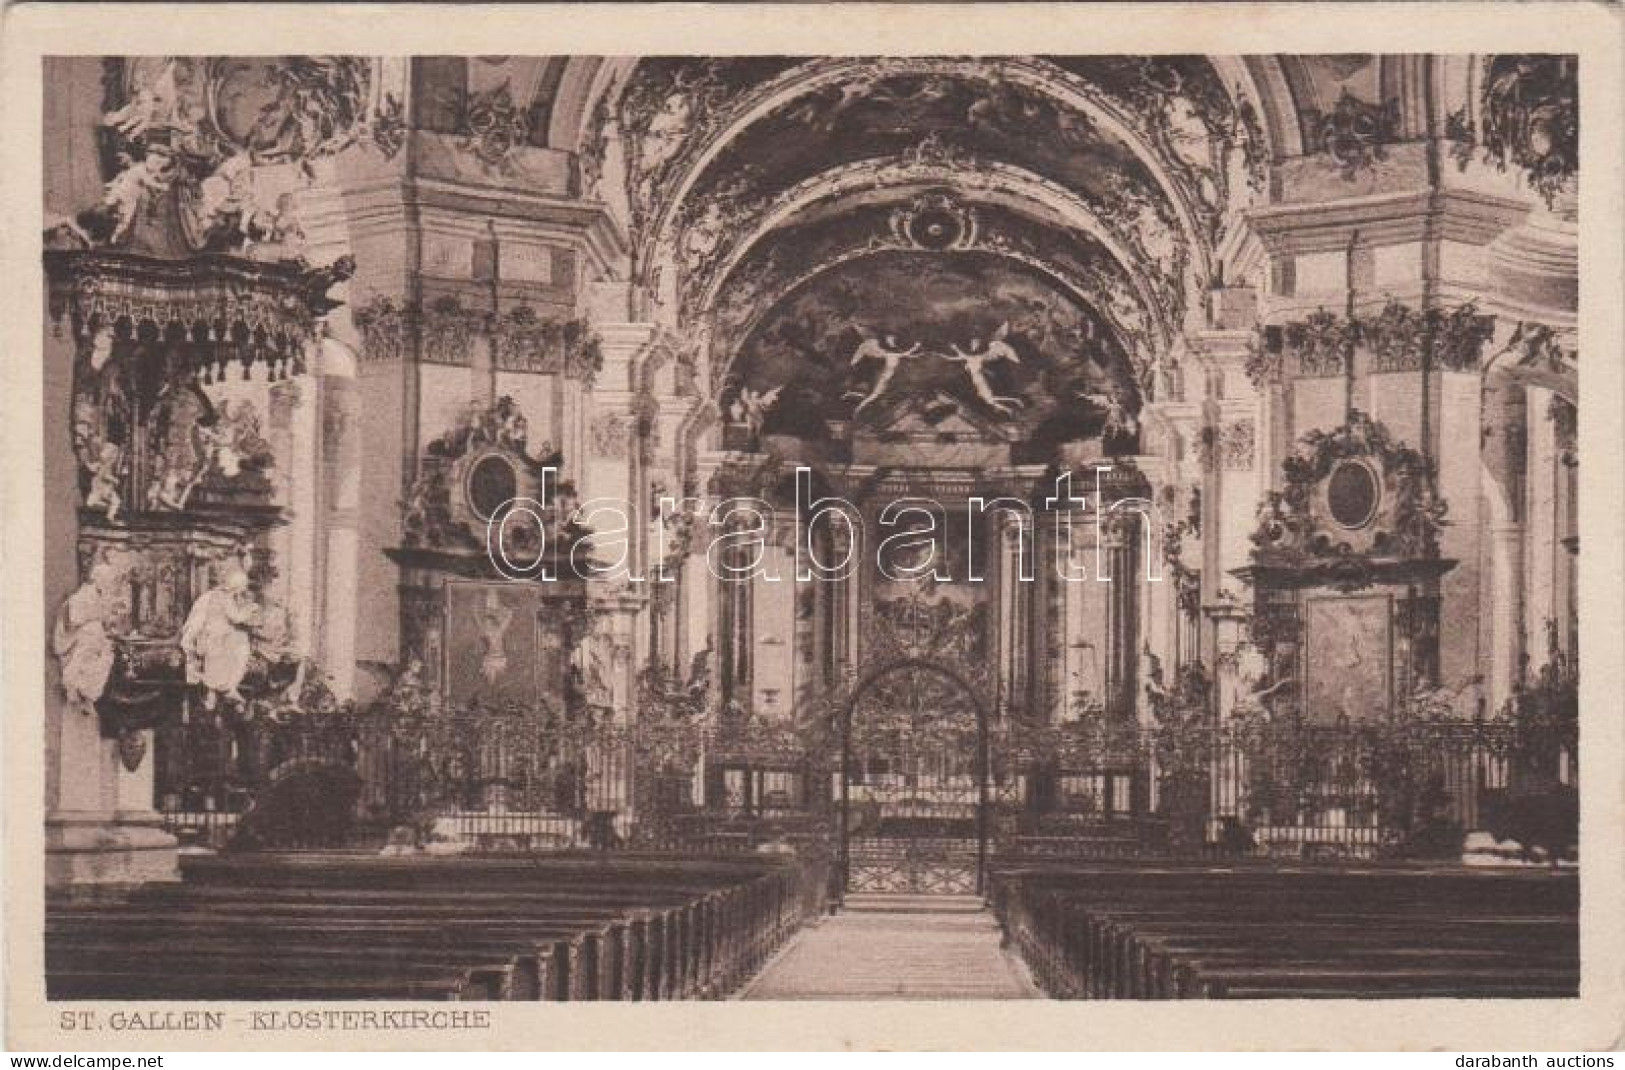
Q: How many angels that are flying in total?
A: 2